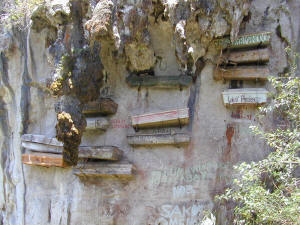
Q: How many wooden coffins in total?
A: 13